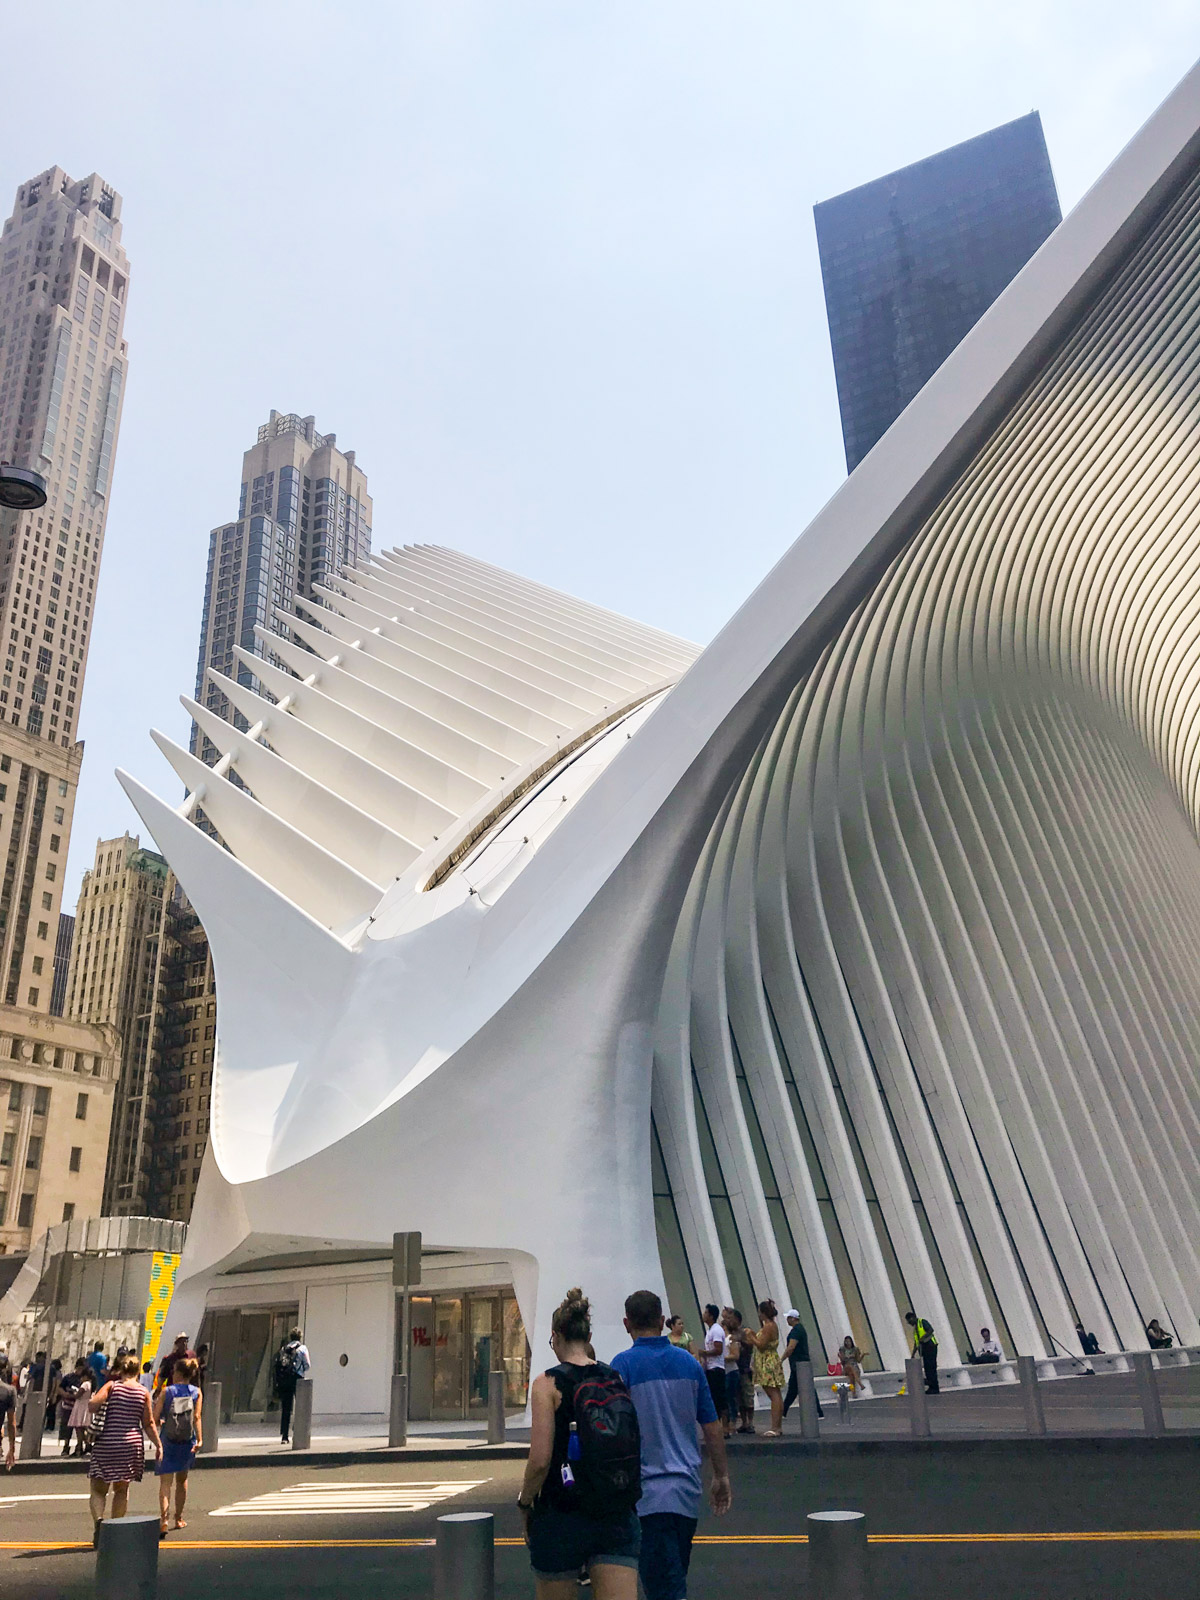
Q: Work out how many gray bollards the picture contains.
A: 12